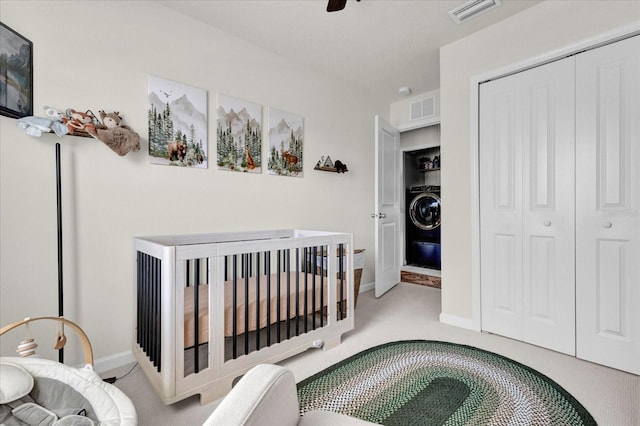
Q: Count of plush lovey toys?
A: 3